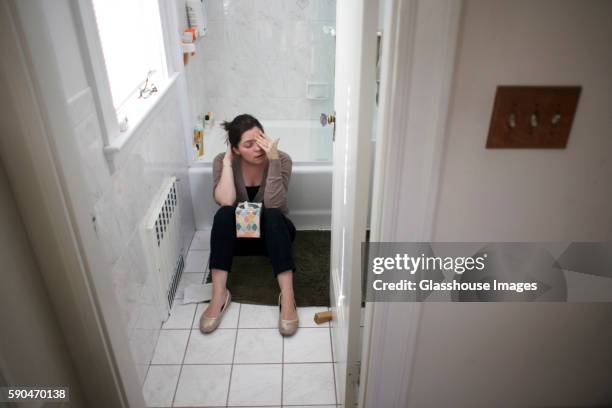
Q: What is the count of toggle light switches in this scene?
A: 3